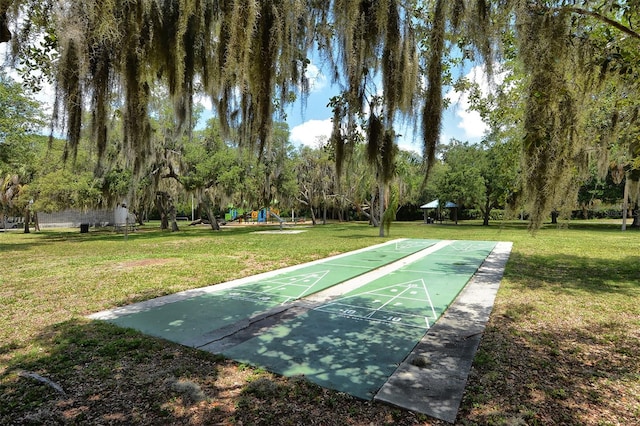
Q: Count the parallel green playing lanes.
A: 2